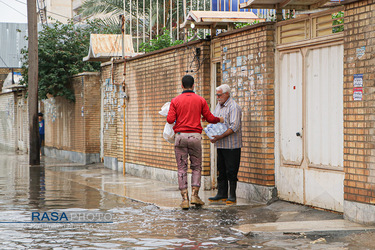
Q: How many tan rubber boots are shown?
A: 2